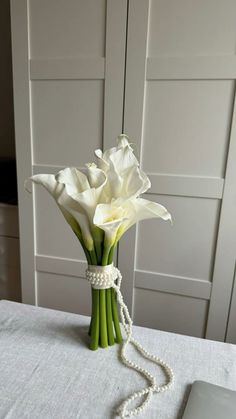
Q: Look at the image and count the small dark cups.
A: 0